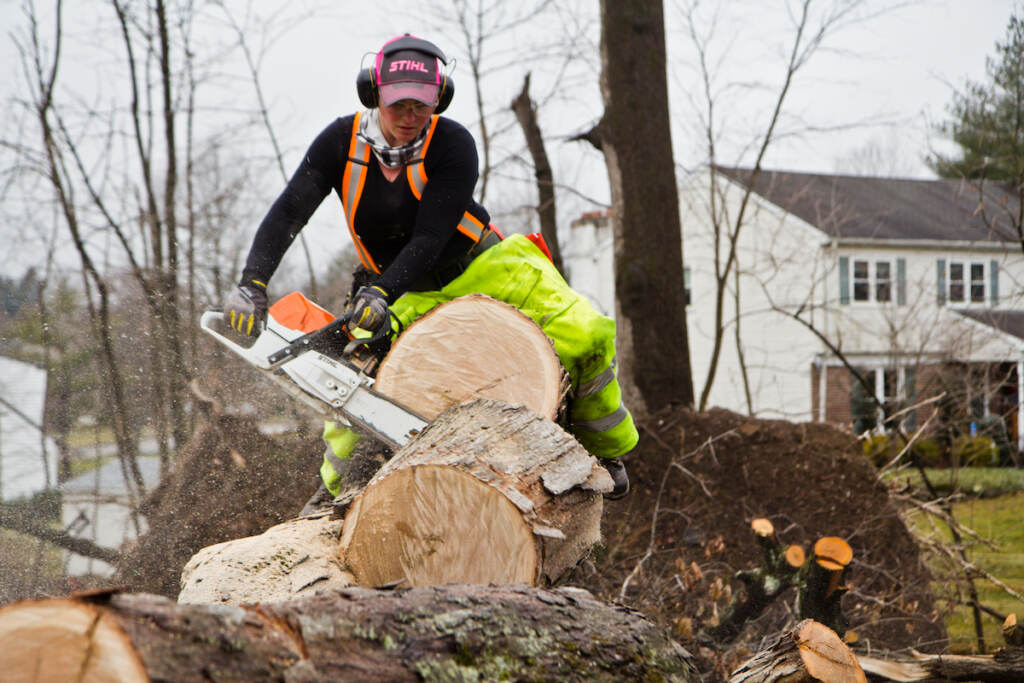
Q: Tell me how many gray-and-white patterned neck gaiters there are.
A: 1